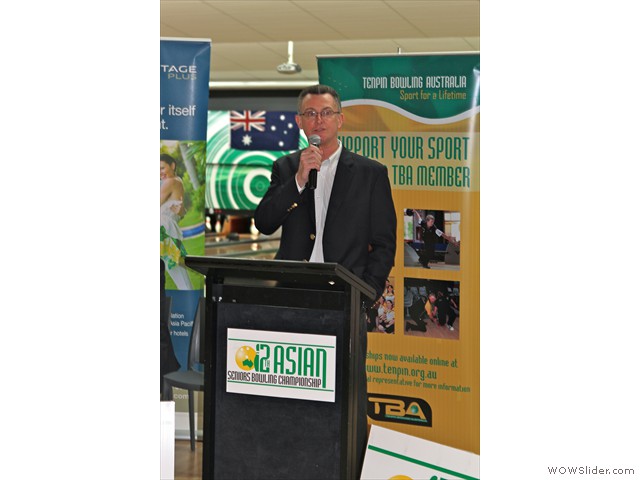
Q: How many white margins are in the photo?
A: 2